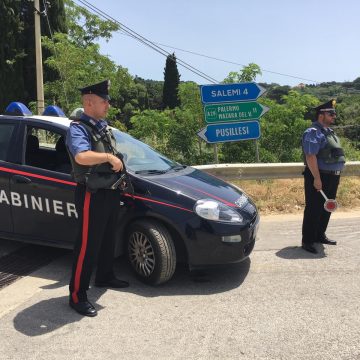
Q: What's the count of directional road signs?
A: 3